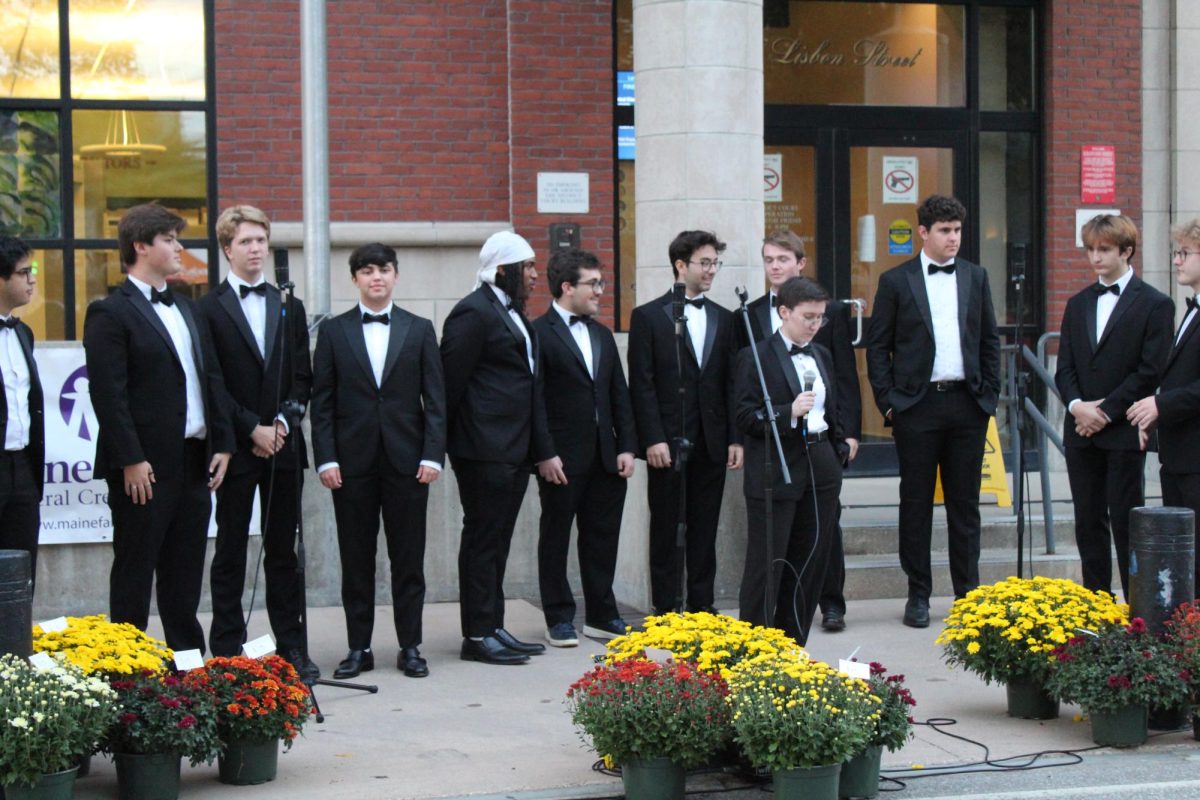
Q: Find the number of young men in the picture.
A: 12